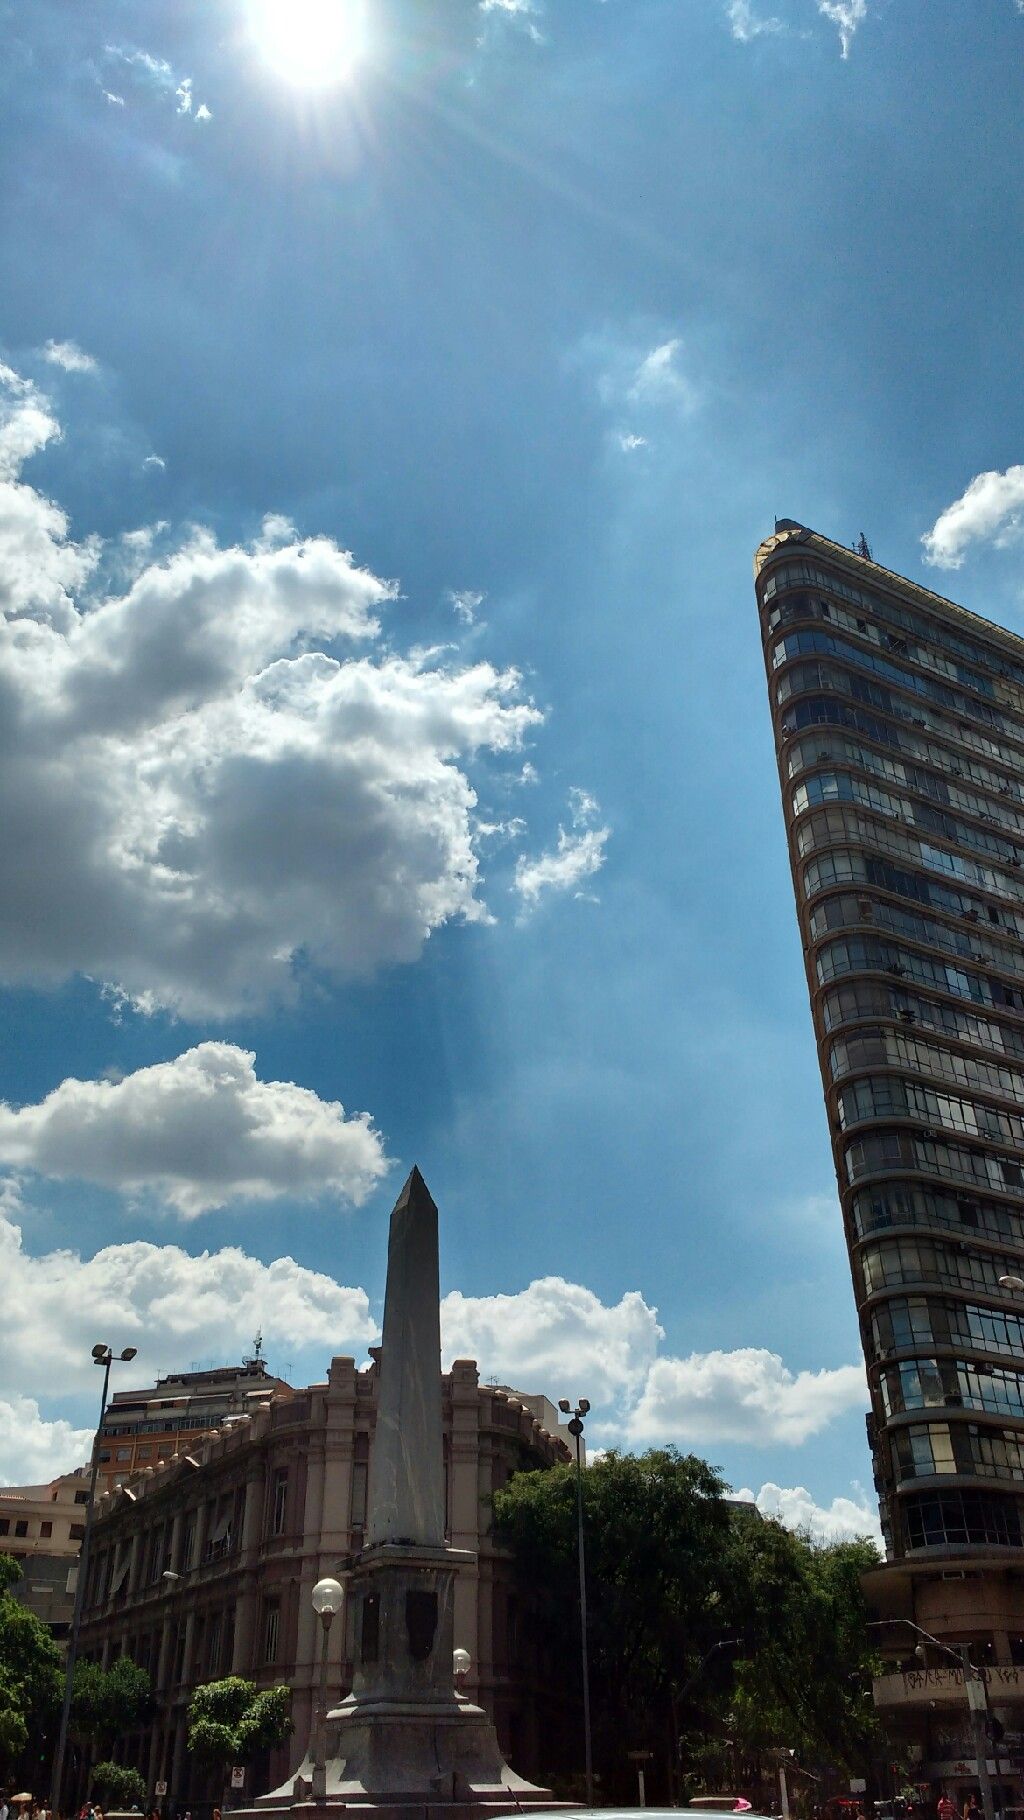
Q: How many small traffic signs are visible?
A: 2